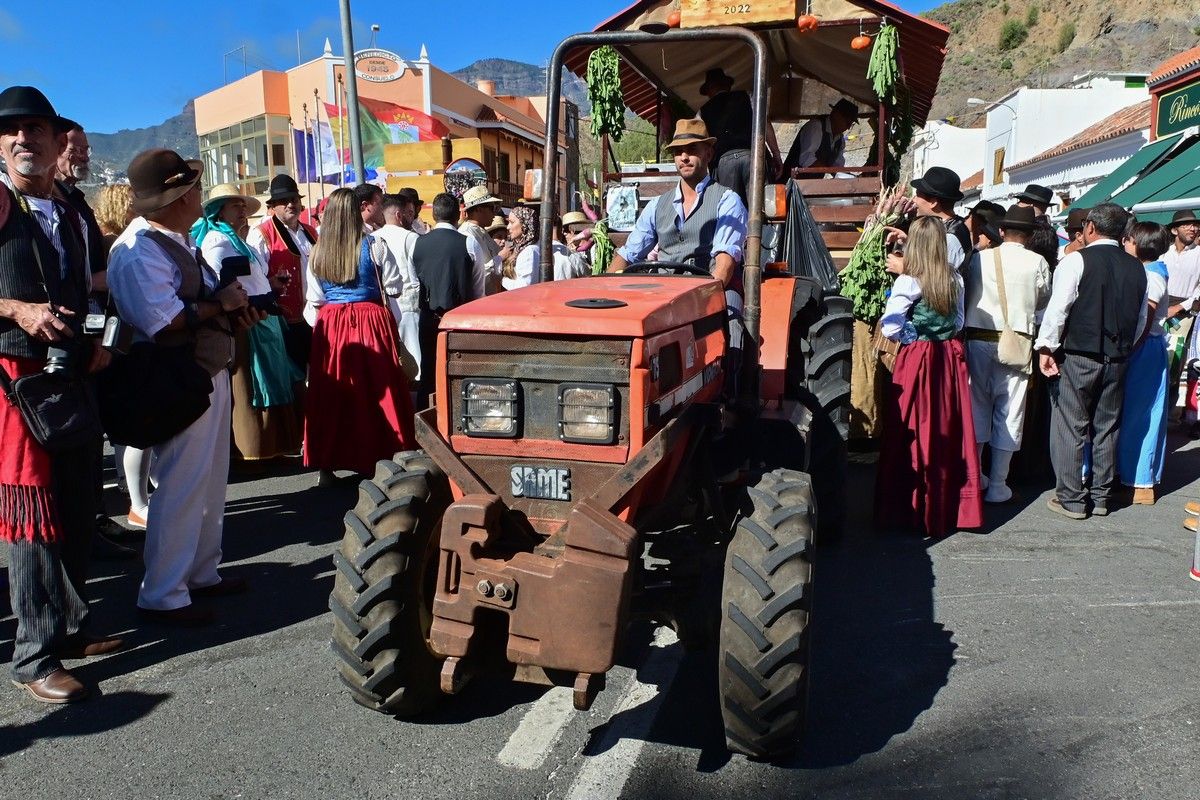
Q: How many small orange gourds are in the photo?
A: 3